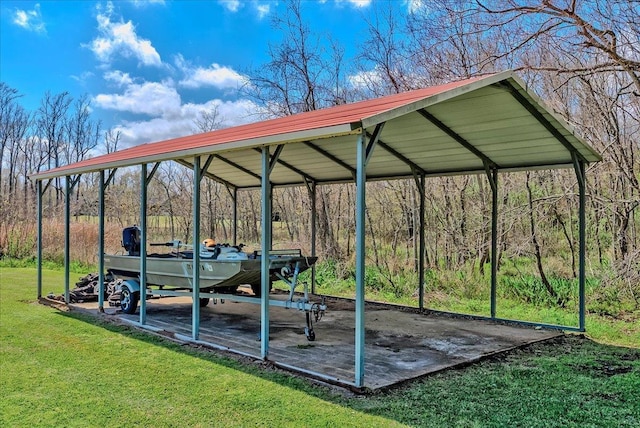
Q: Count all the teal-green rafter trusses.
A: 7